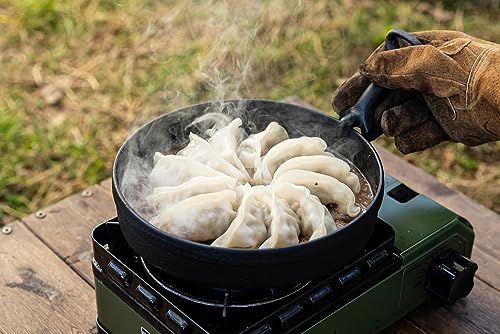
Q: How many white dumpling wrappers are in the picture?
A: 12